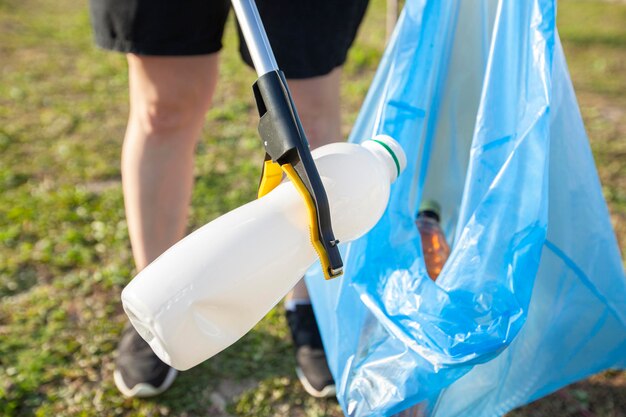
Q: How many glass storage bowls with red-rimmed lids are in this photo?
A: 0